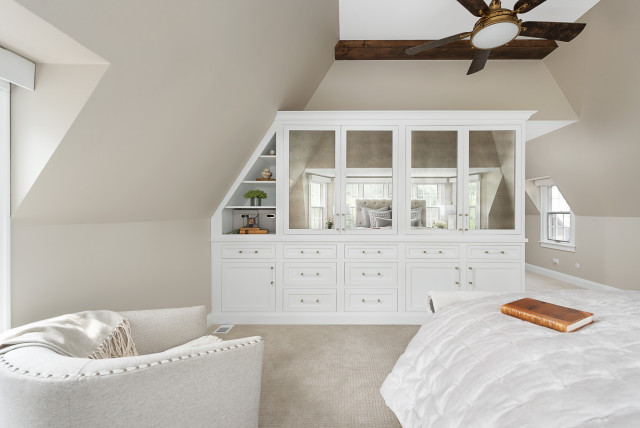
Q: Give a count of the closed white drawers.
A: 9